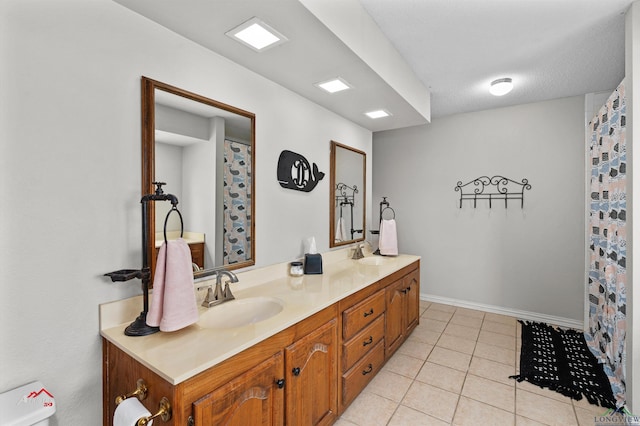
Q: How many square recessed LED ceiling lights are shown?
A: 3